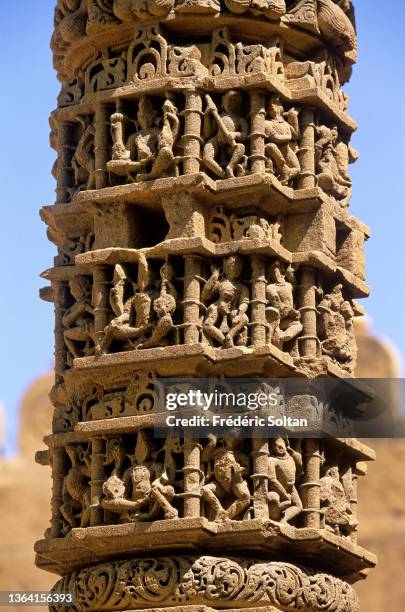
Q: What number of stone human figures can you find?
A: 15